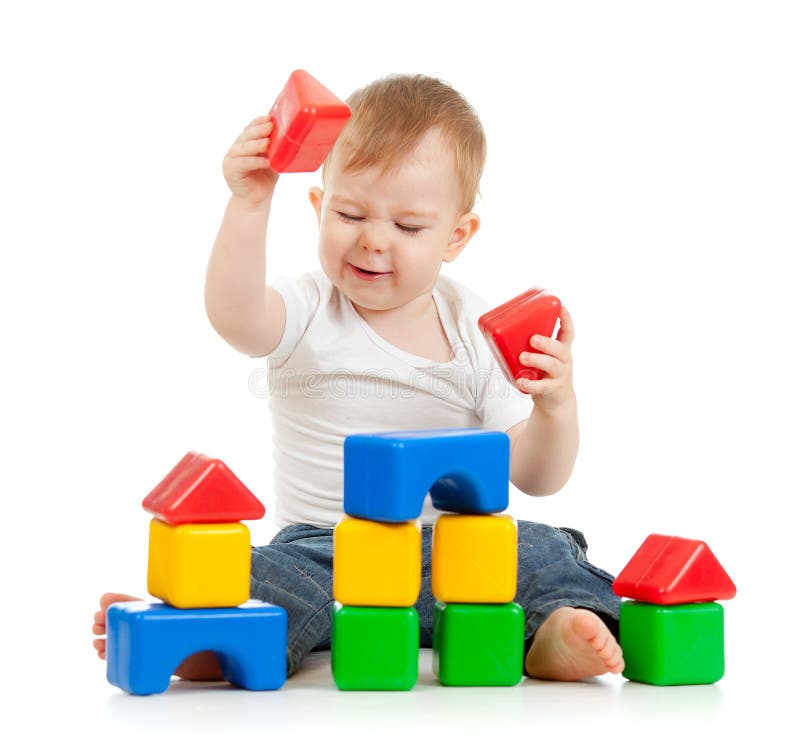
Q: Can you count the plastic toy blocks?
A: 12